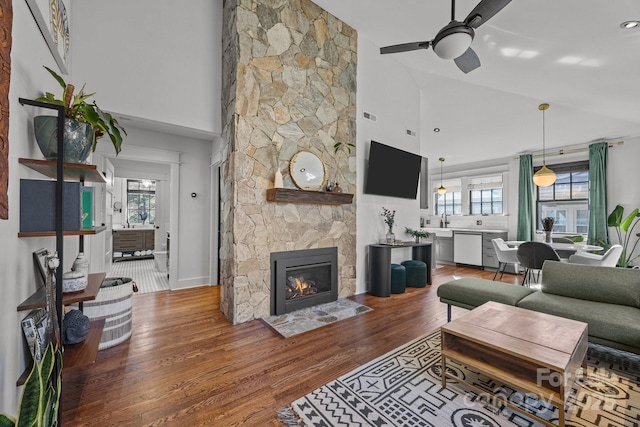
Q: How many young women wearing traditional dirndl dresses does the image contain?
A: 0